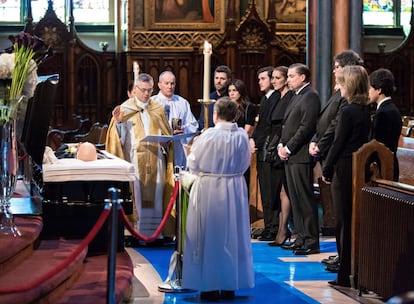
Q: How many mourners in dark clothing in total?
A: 8